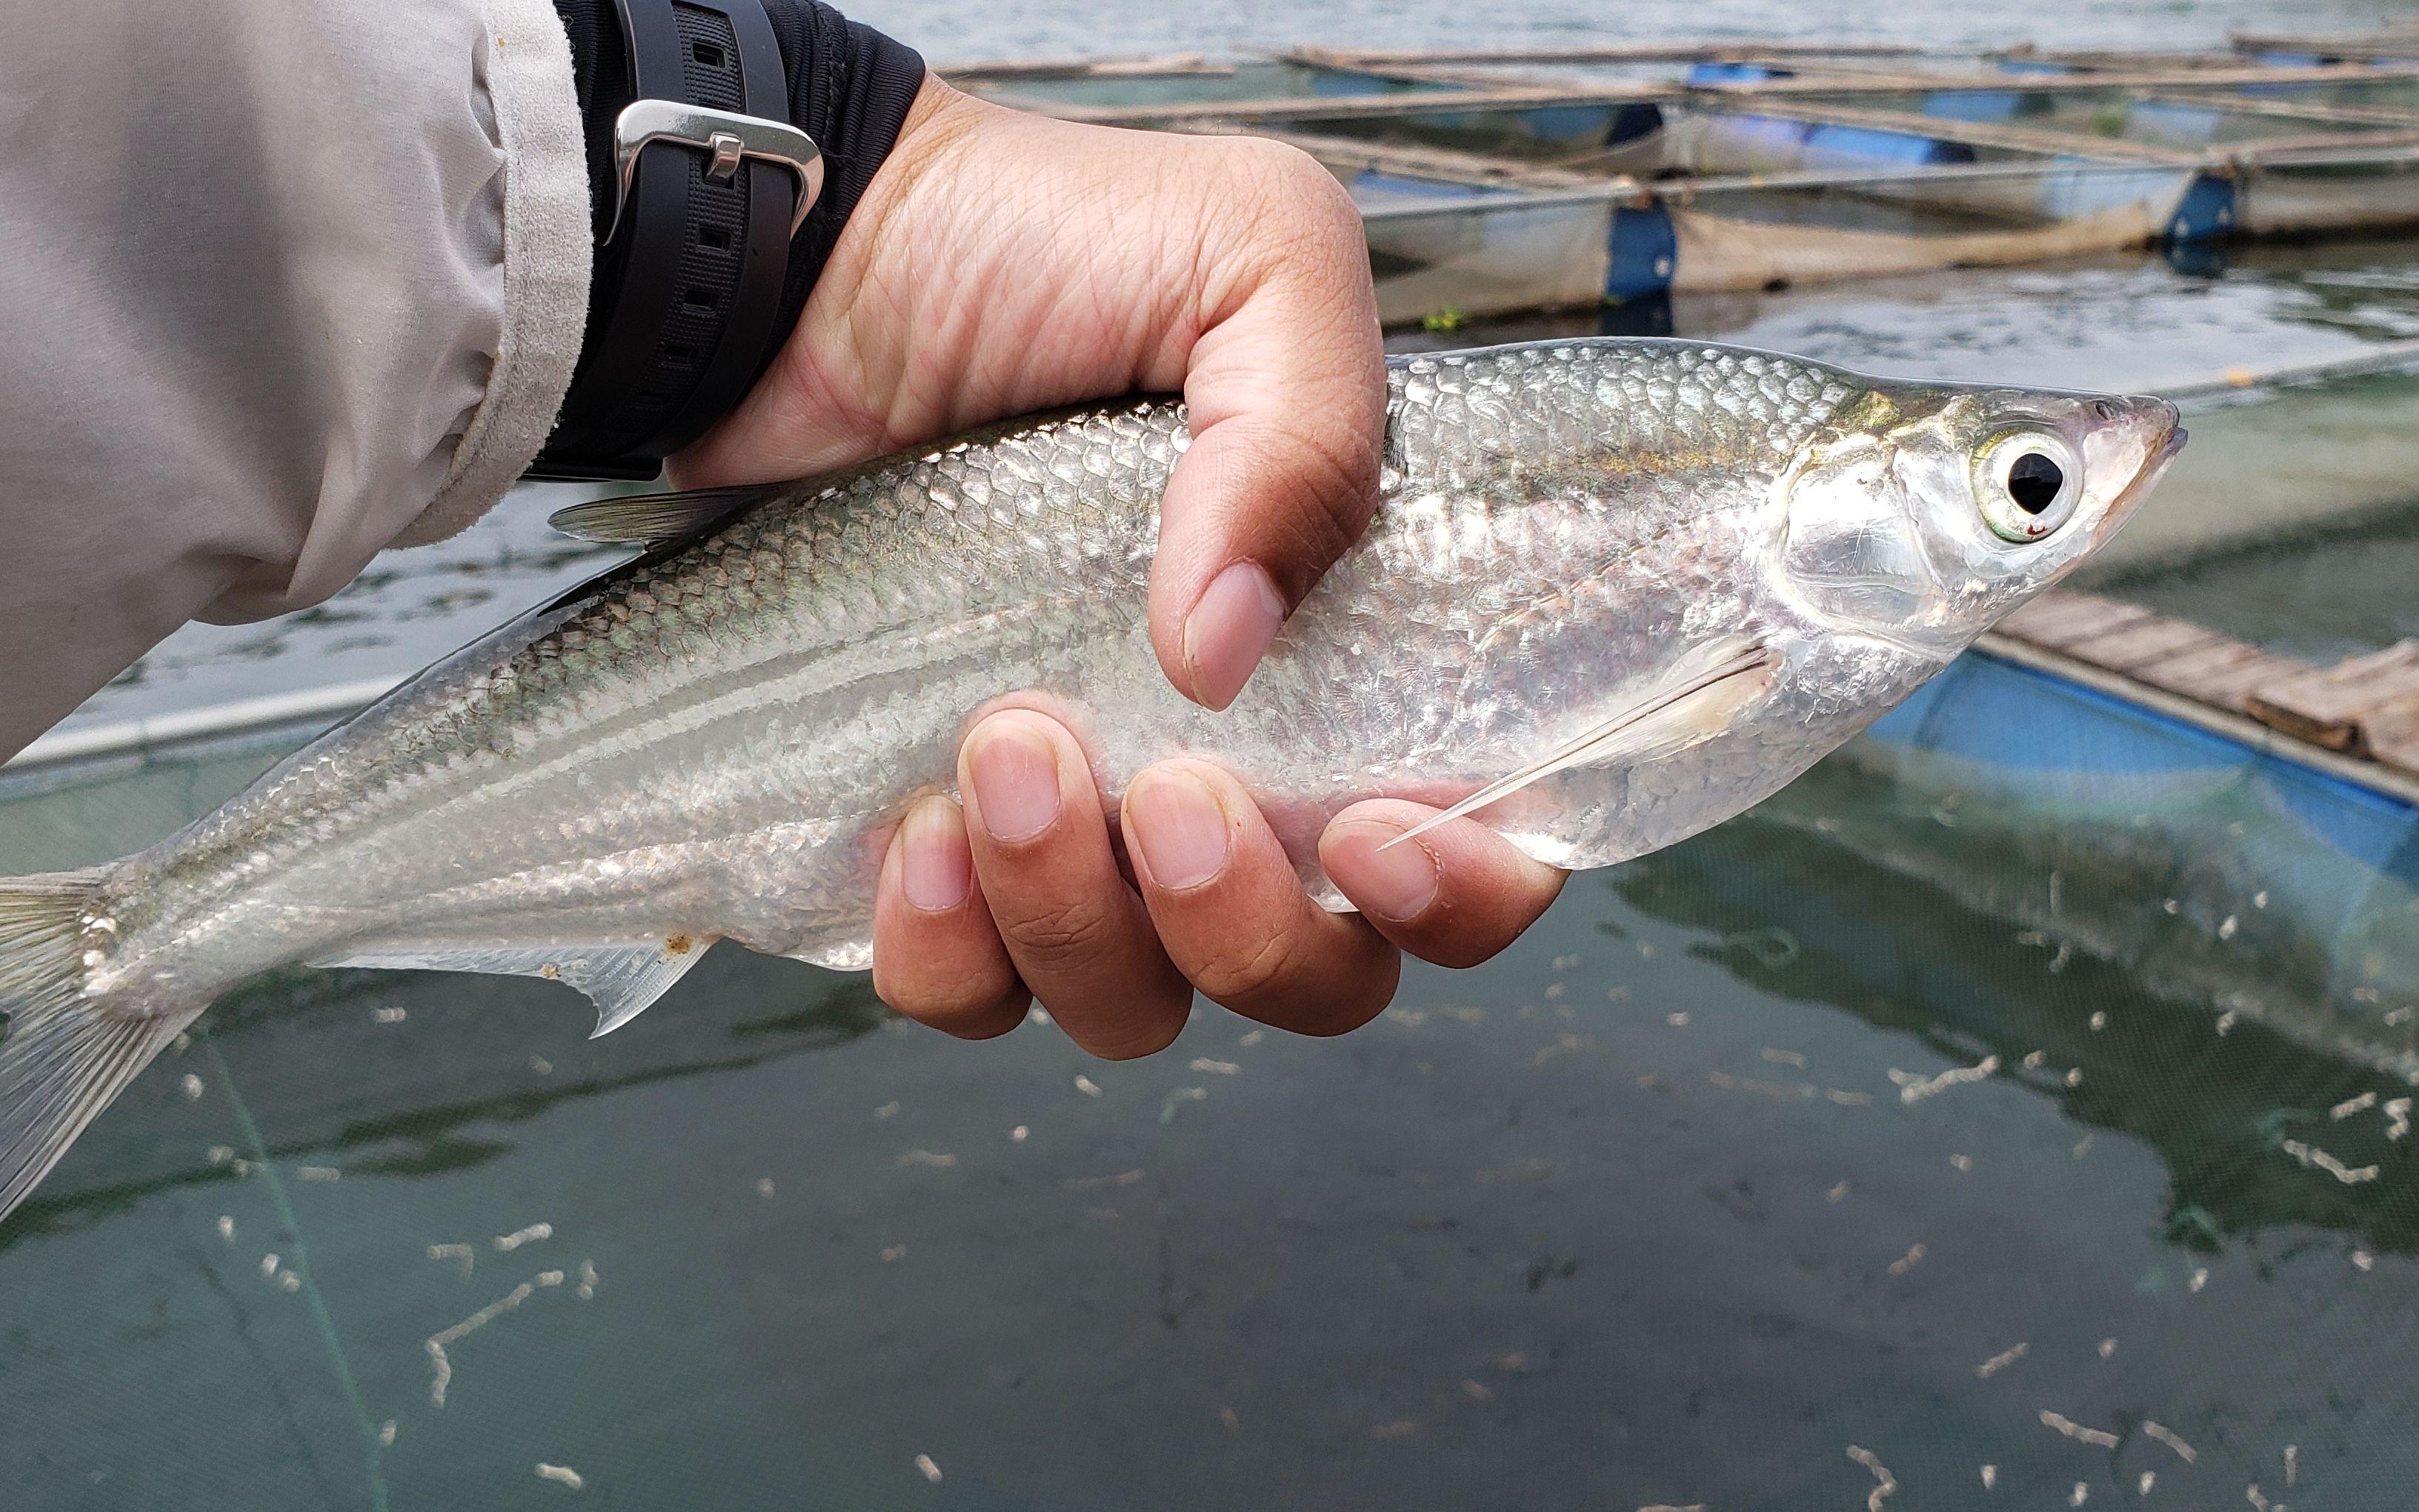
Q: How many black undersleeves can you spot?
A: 1